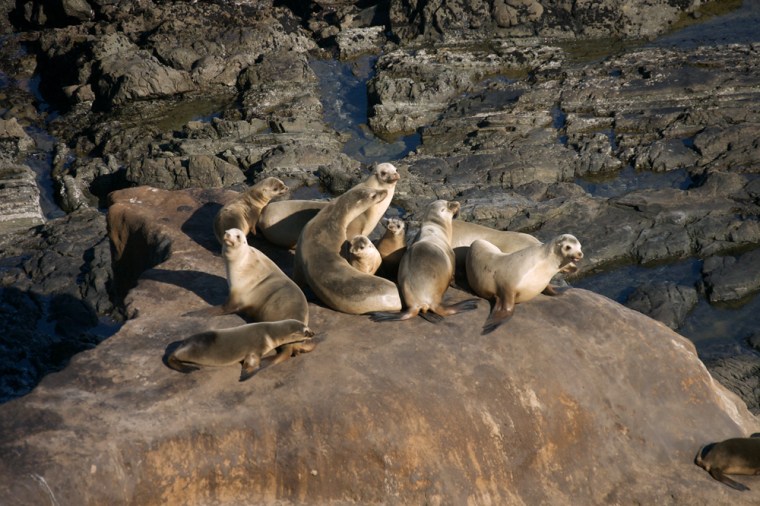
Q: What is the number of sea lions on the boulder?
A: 11